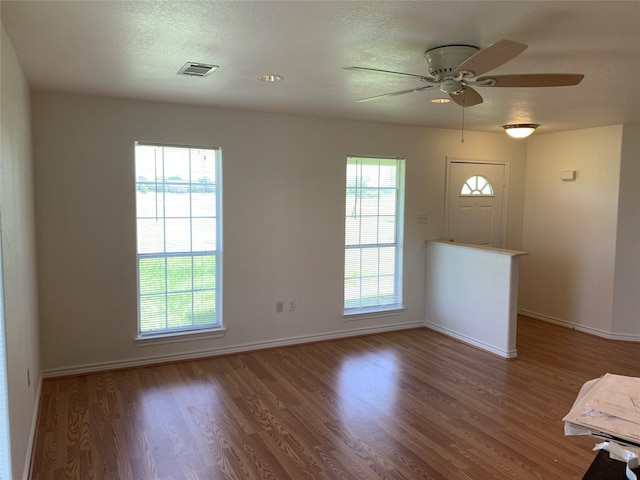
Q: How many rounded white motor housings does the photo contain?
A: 1